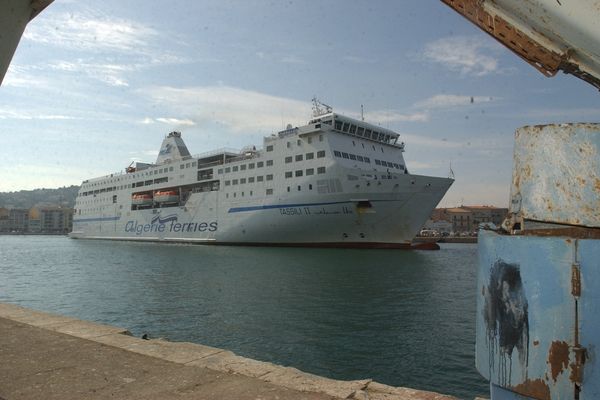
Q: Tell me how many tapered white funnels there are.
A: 1